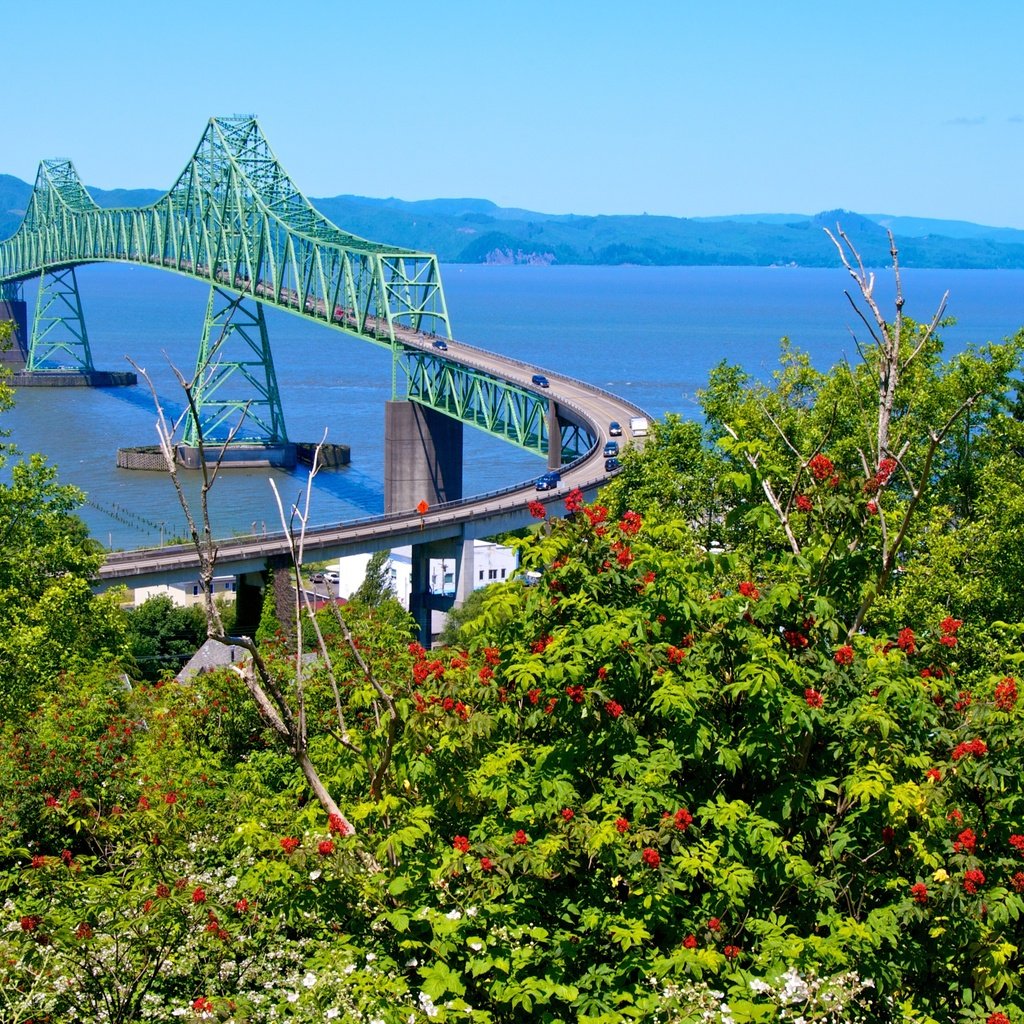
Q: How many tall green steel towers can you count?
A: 2